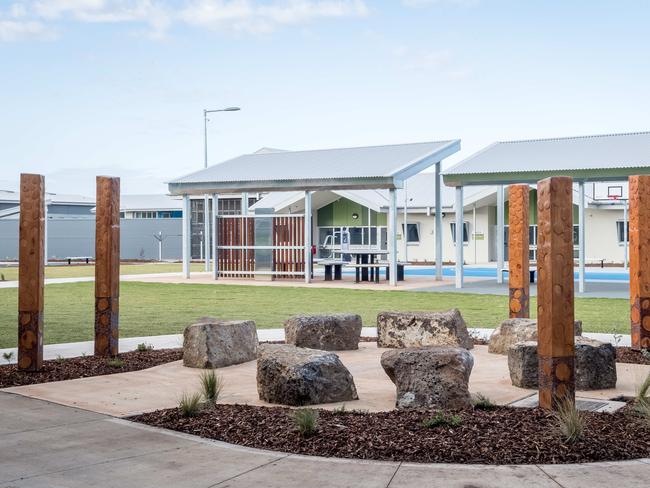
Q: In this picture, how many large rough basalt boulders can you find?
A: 7